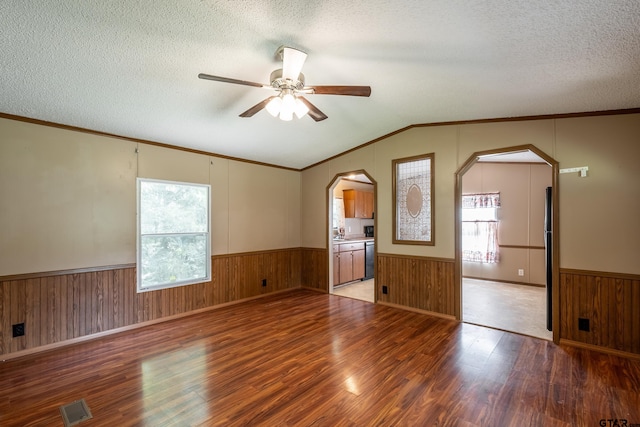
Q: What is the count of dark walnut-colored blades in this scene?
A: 4